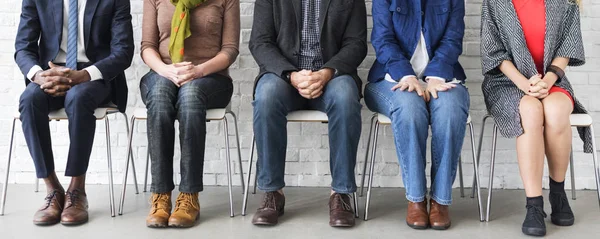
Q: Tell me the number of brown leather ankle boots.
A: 2